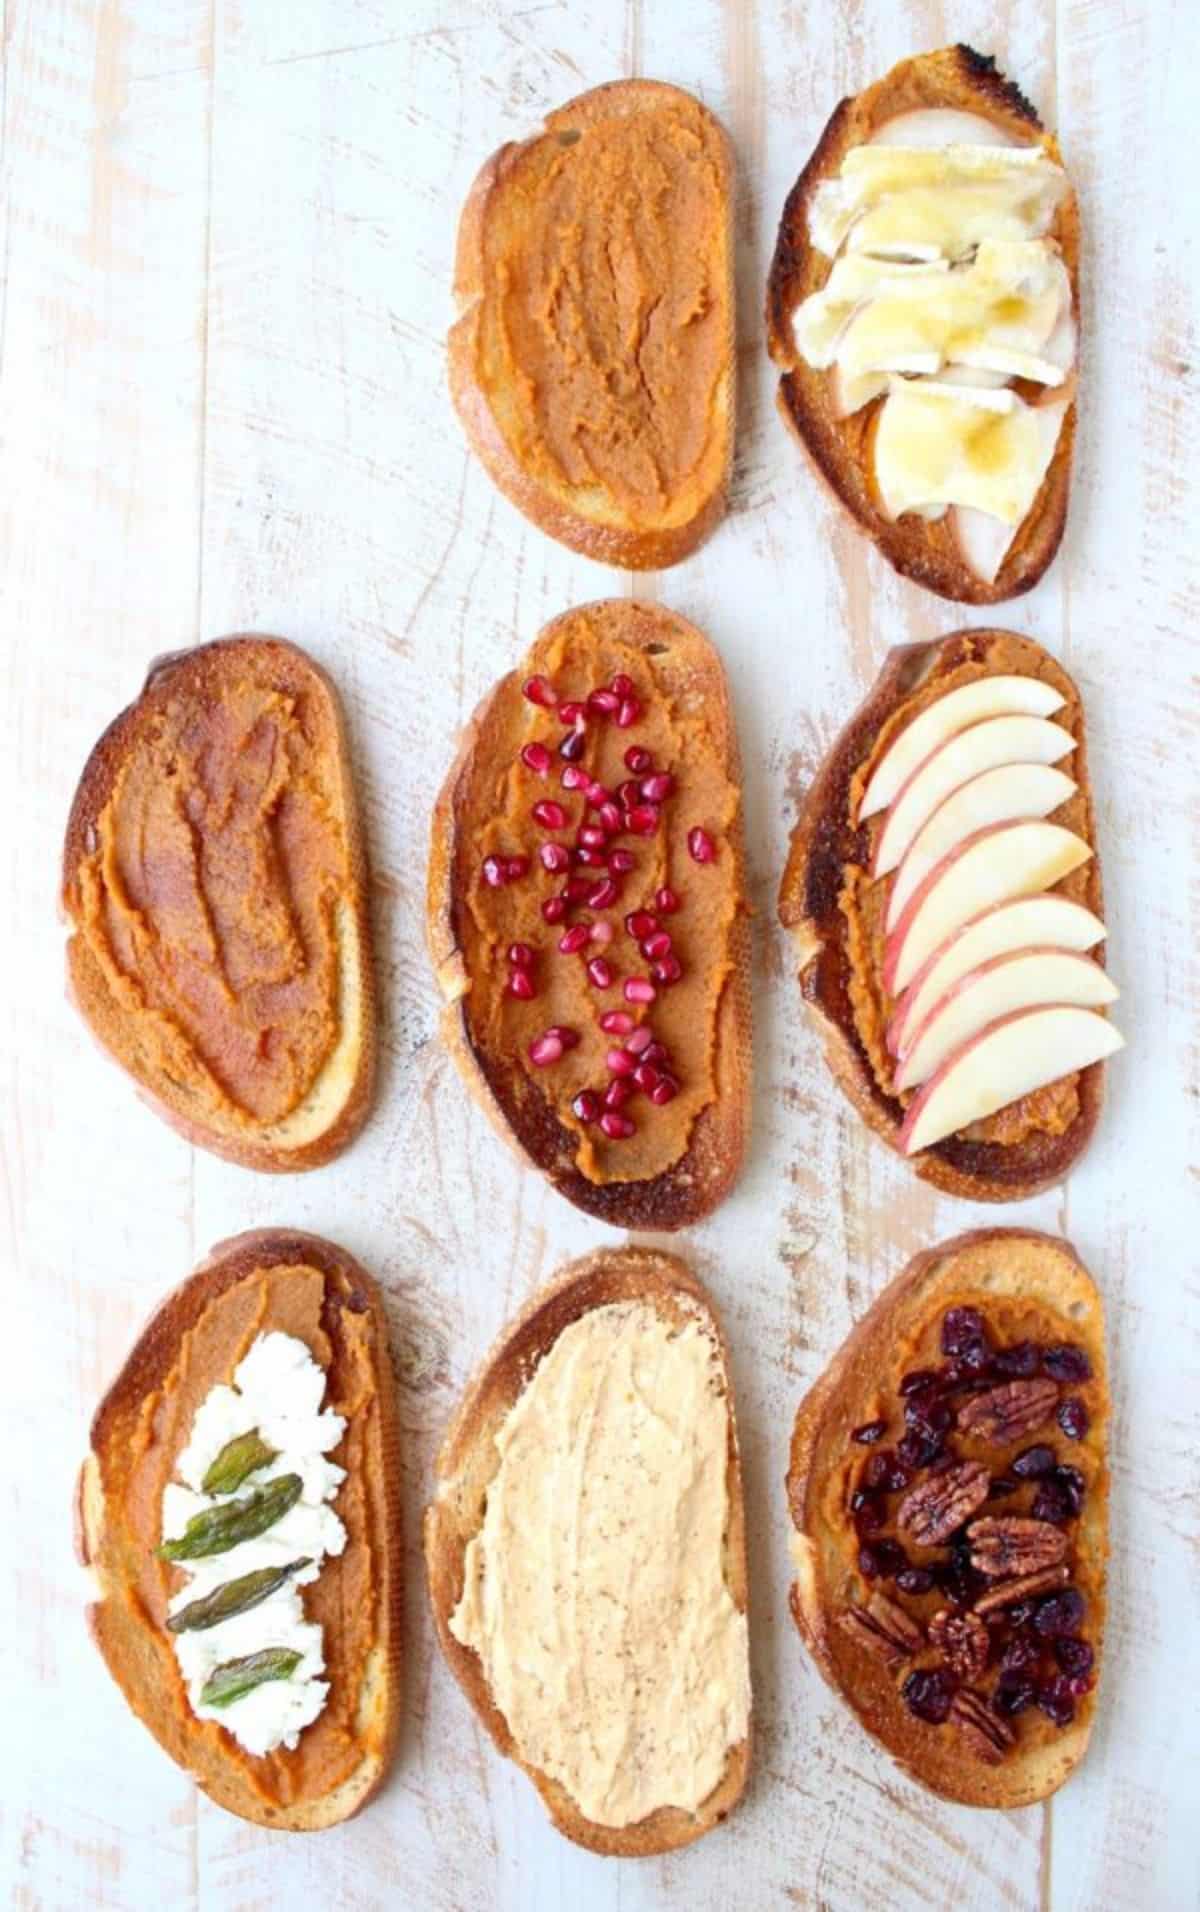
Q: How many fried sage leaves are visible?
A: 4